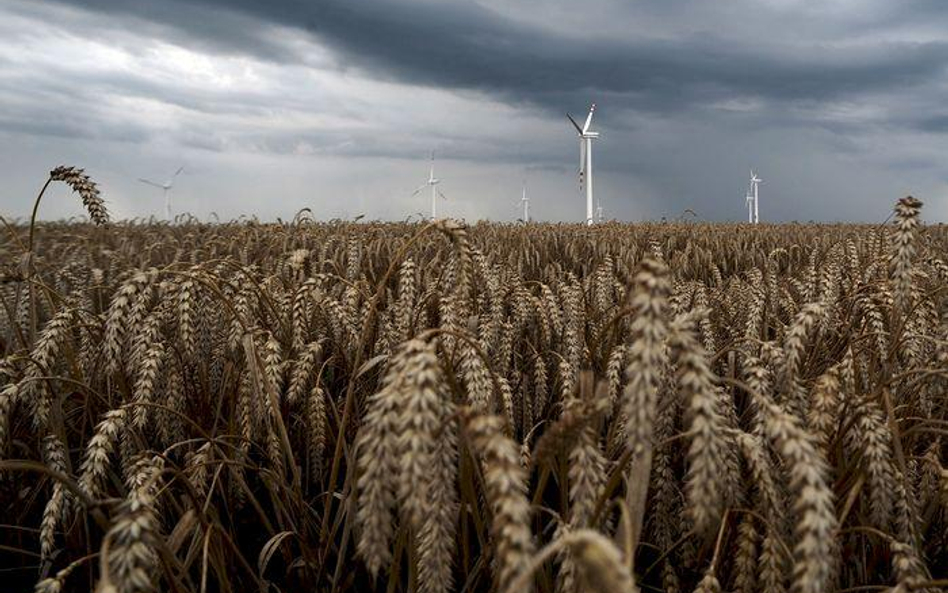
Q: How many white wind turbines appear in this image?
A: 7